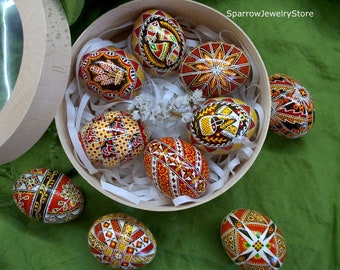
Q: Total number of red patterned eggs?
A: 10